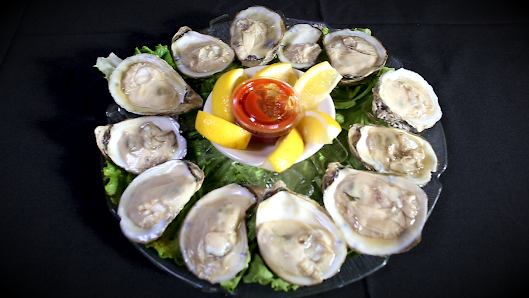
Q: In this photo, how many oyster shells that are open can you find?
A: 12